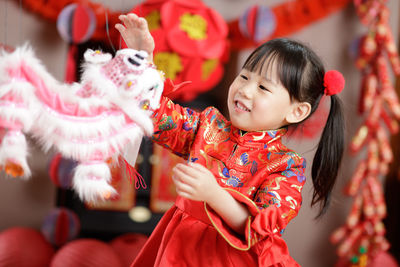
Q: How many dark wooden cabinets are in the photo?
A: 1